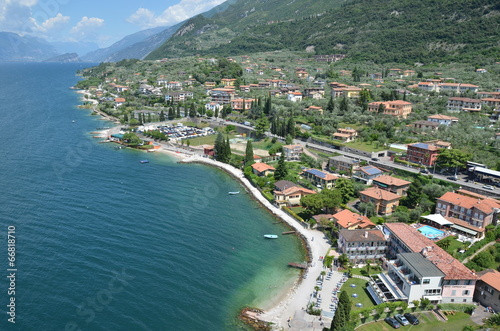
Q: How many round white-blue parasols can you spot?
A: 3